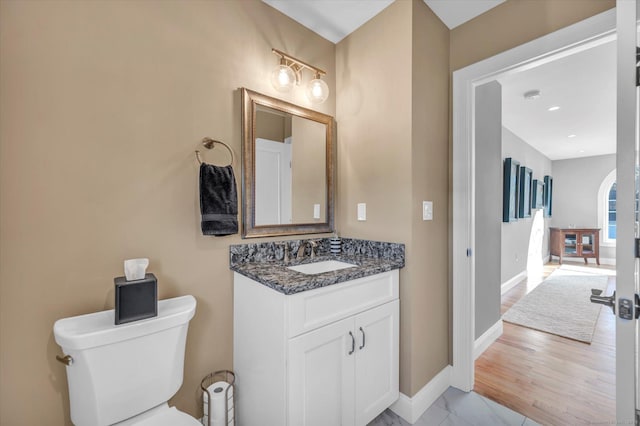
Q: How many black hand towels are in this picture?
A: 1